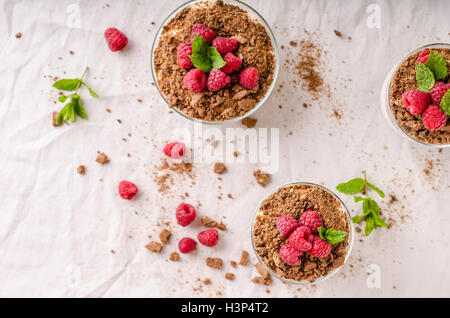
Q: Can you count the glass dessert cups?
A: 3